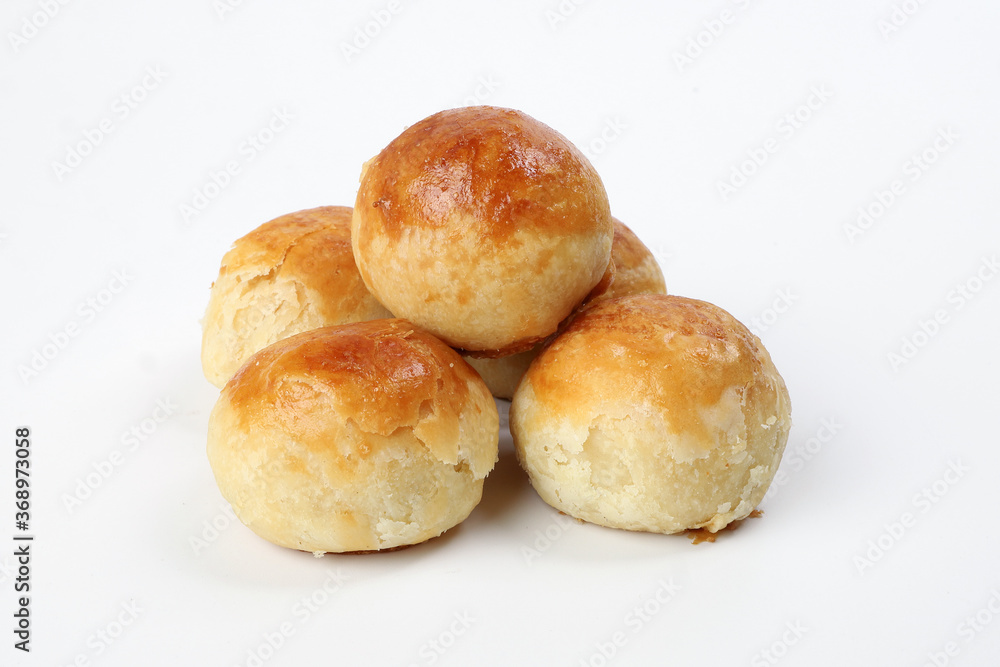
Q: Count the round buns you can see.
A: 5